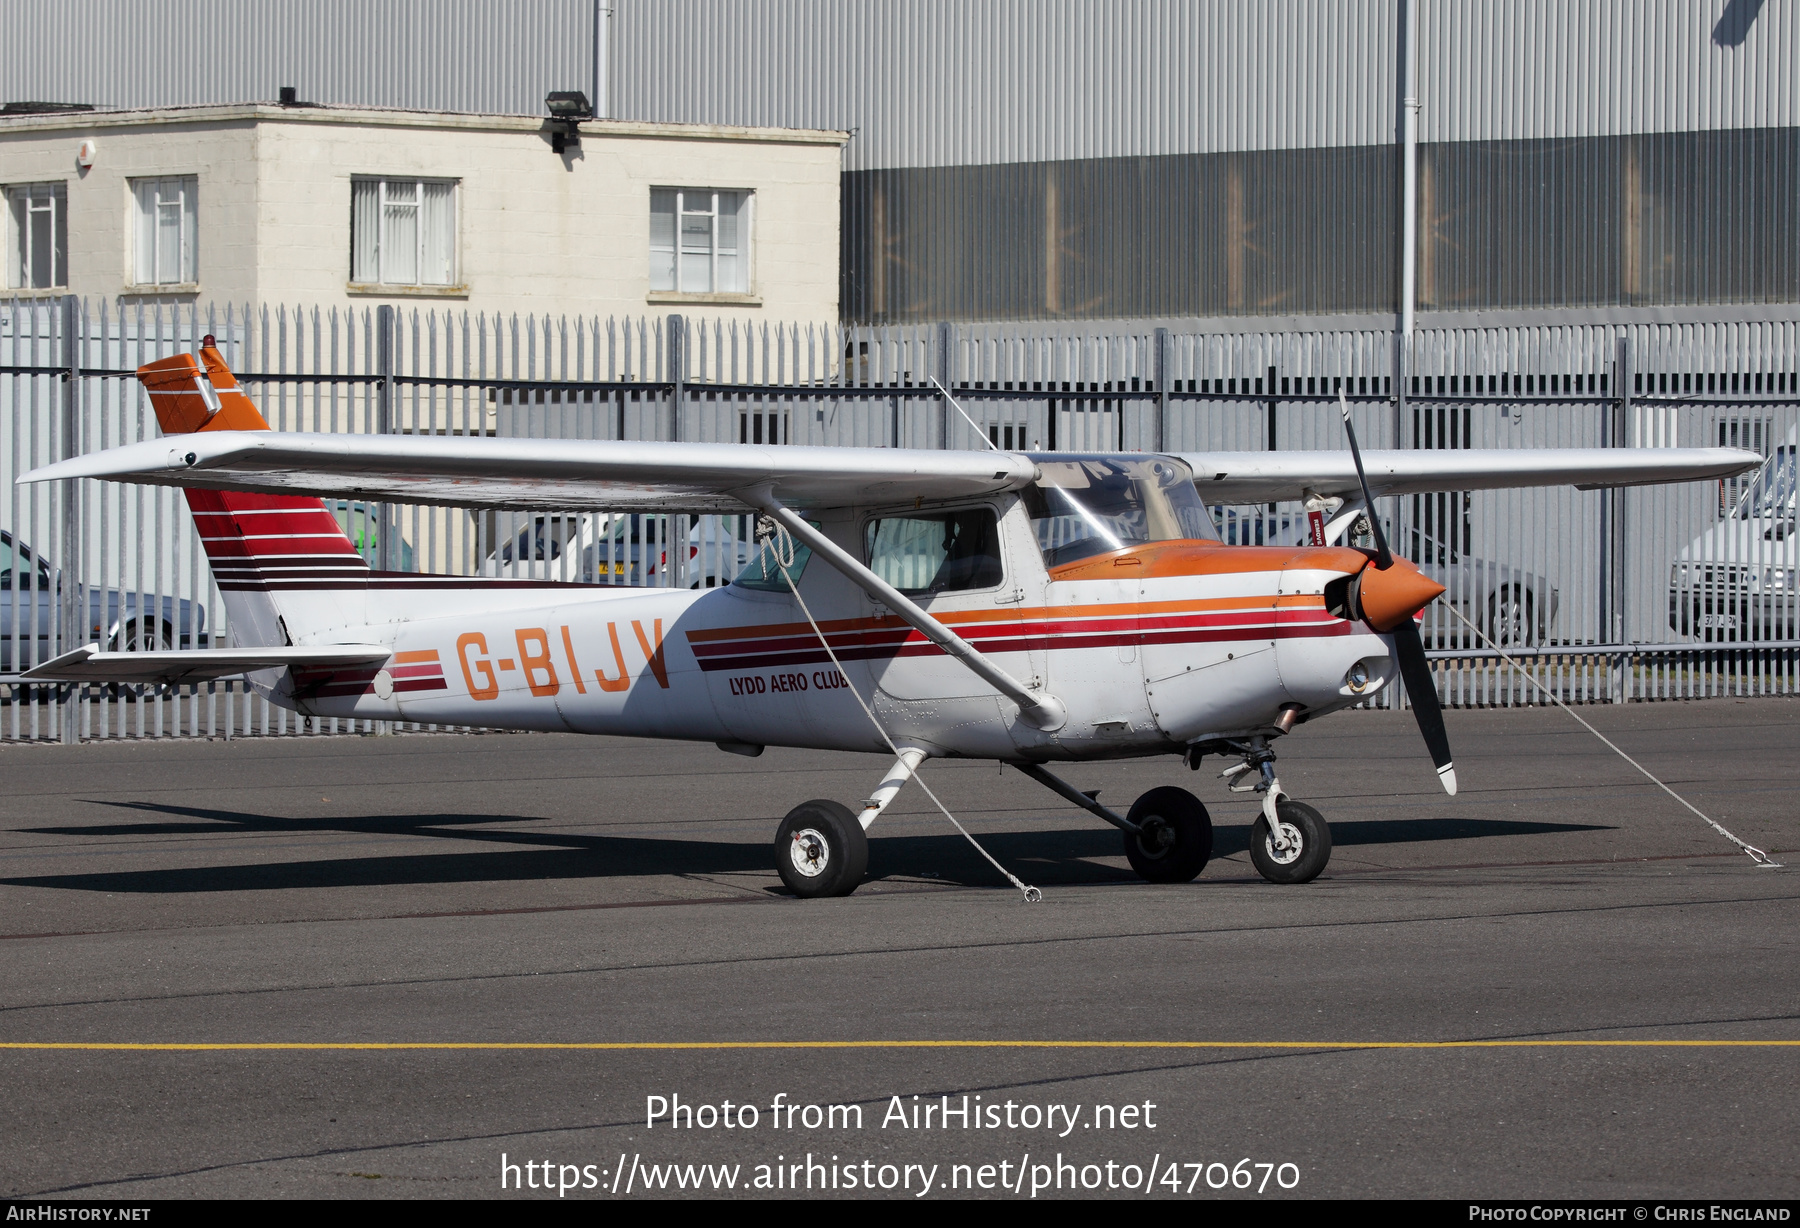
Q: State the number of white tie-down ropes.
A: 2